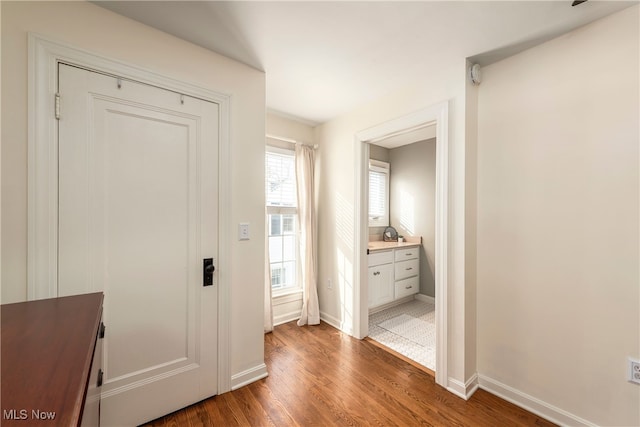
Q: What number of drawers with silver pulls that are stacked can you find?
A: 3